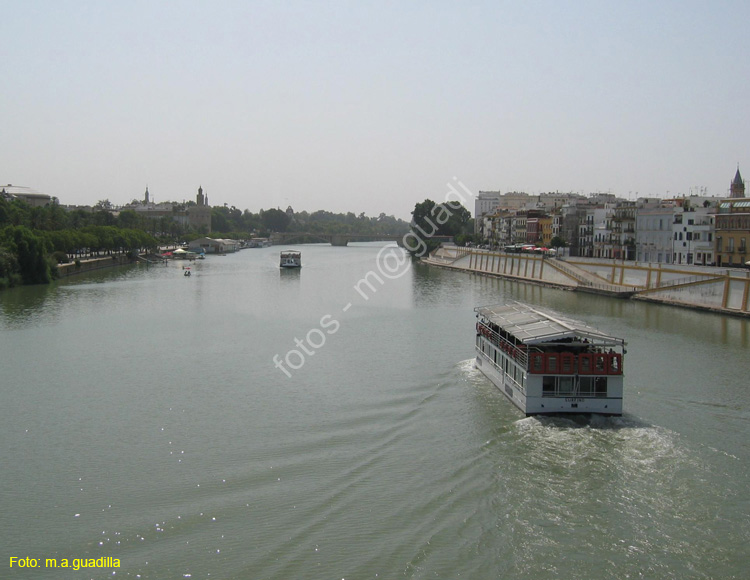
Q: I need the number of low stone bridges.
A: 1